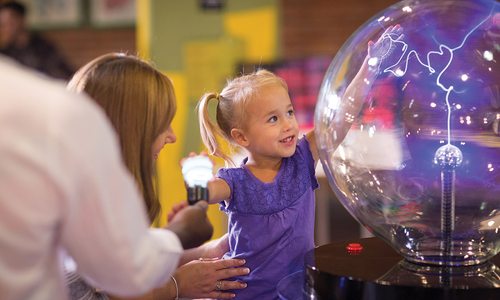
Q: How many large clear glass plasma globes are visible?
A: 1